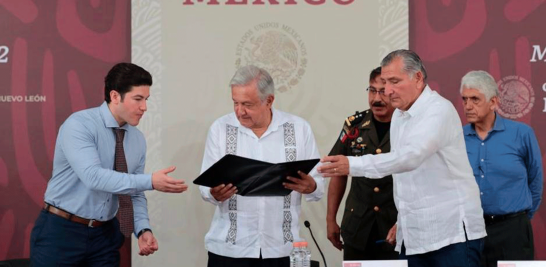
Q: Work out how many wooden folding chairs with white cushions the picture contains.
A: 0